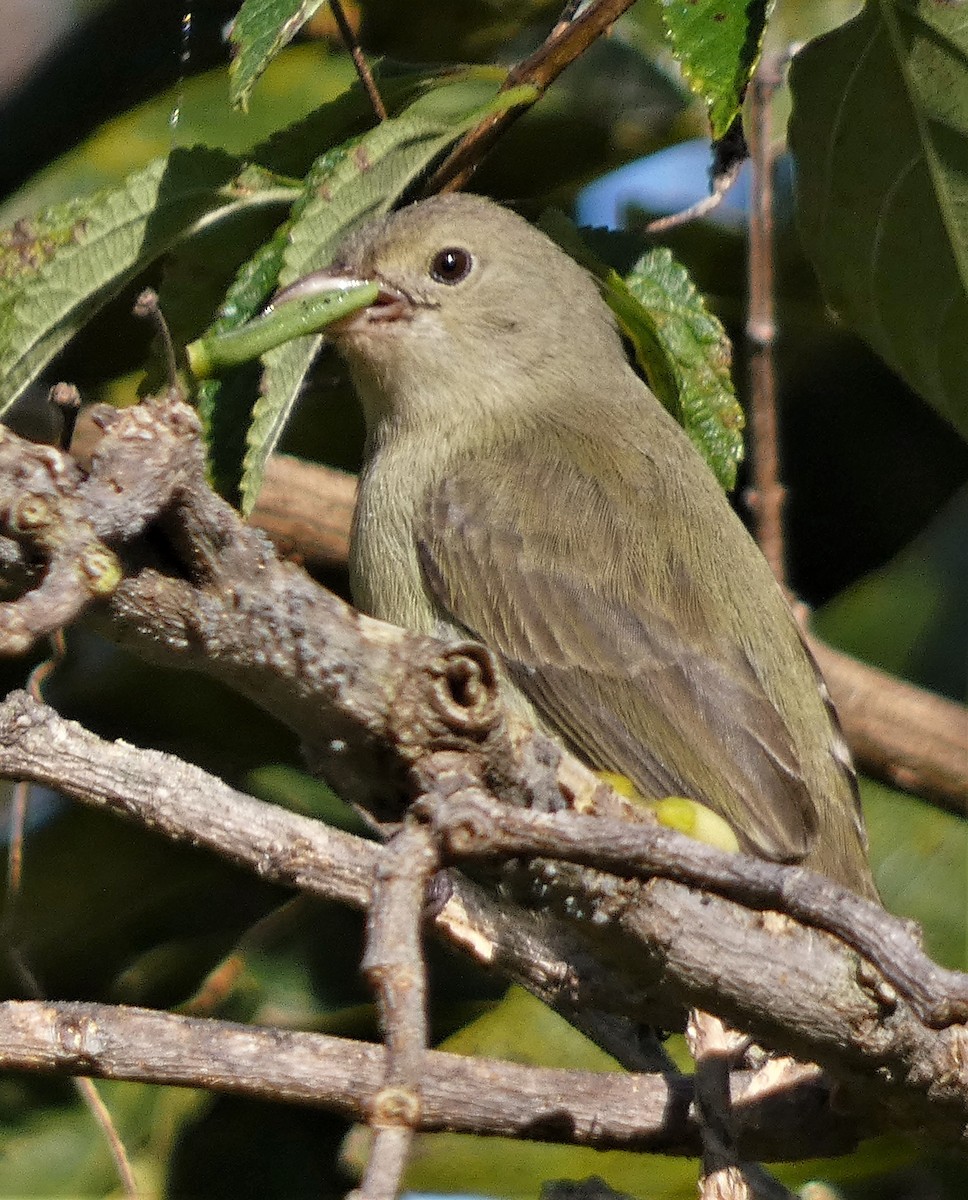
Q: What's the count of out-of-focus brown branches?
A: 2